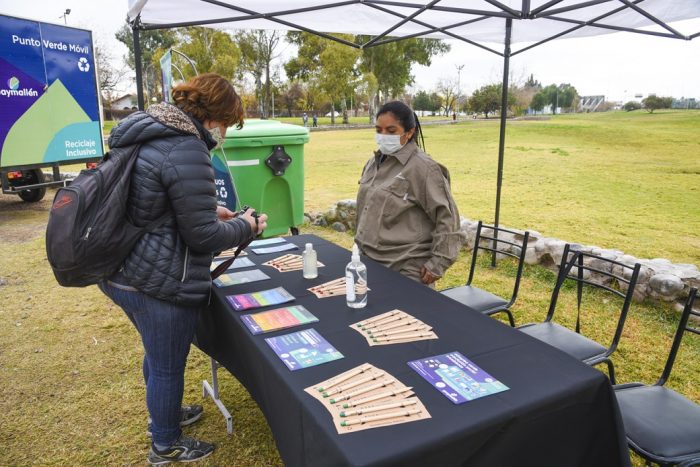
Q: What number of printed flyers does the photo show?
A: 8